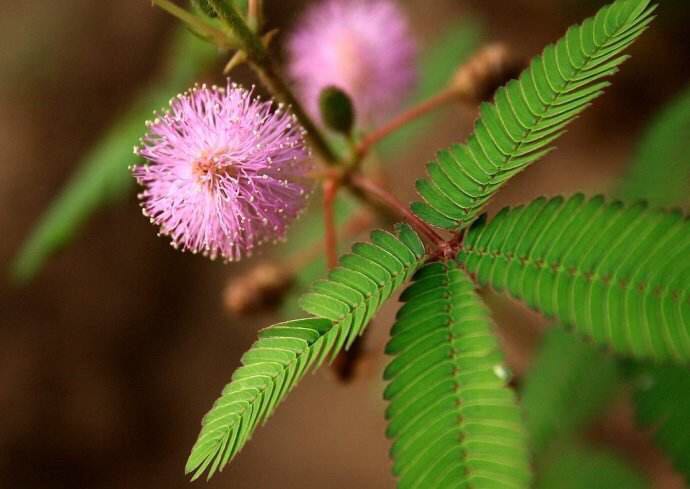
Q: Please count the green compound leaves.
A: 4